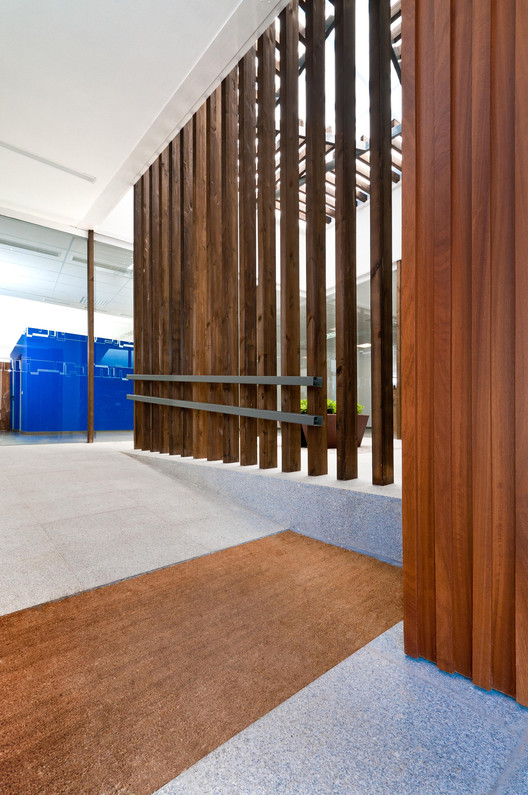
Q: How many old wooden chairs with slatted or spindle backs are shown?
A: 0